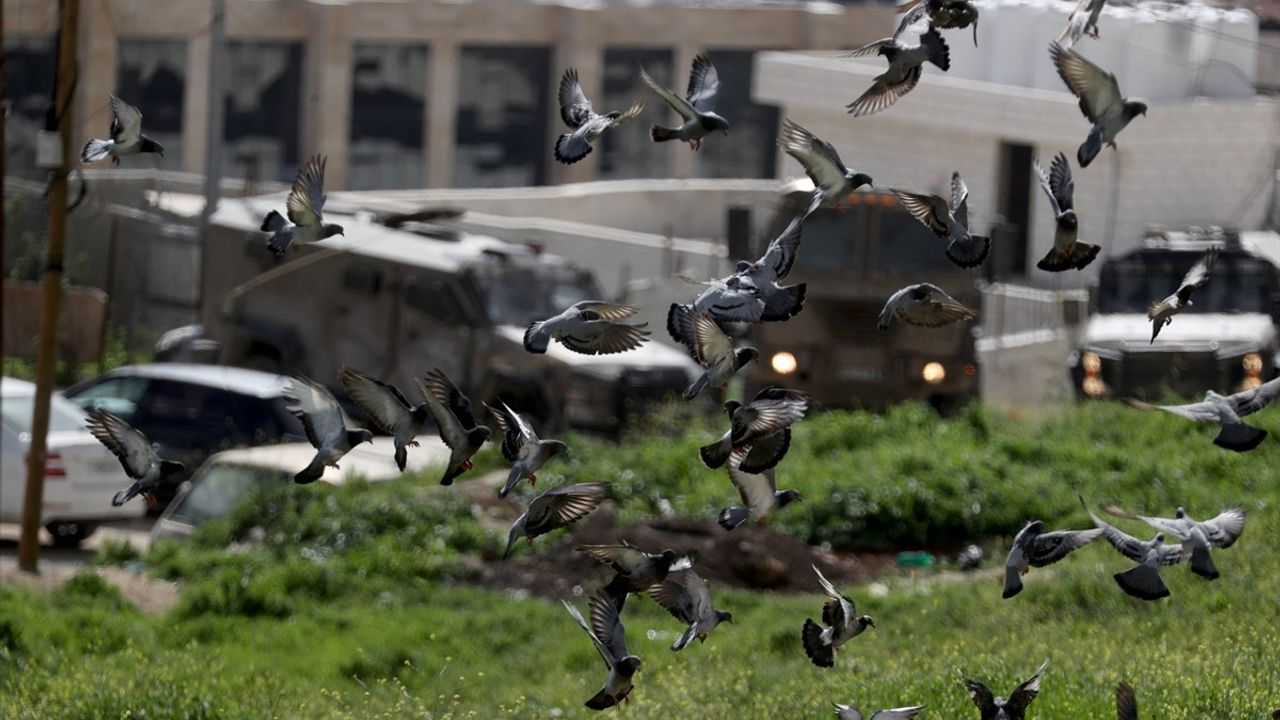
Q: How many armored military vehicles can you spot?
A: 3